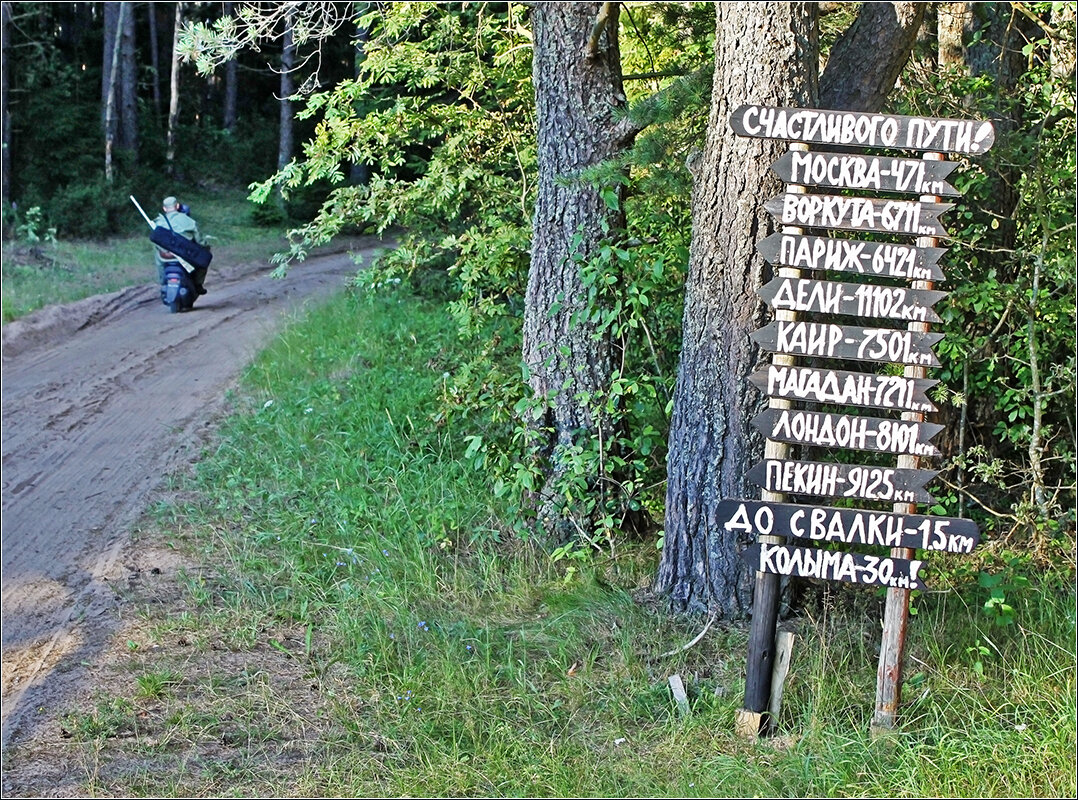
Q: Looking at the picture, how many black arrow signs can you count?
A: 9